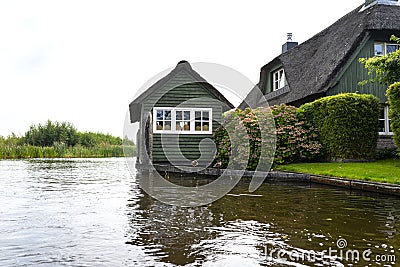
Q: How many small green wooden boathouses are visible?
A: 1